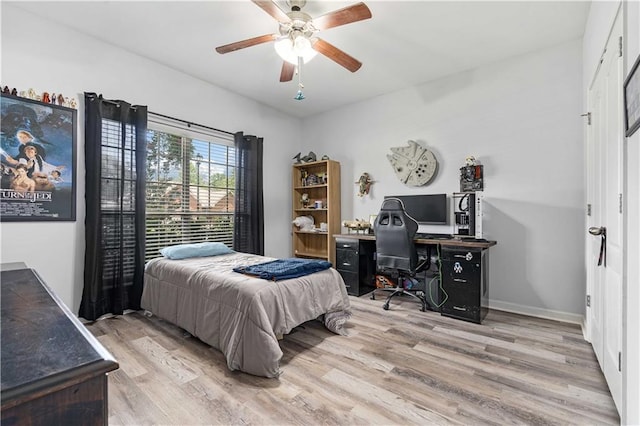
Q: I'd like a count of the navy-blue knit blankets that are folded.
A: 1